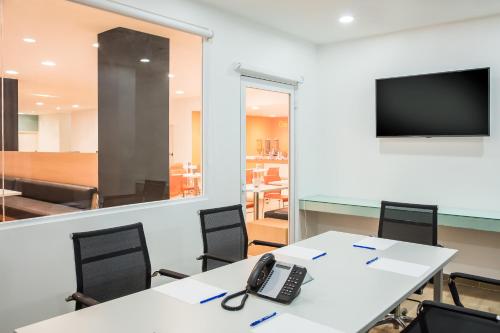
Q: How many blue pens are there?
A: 5